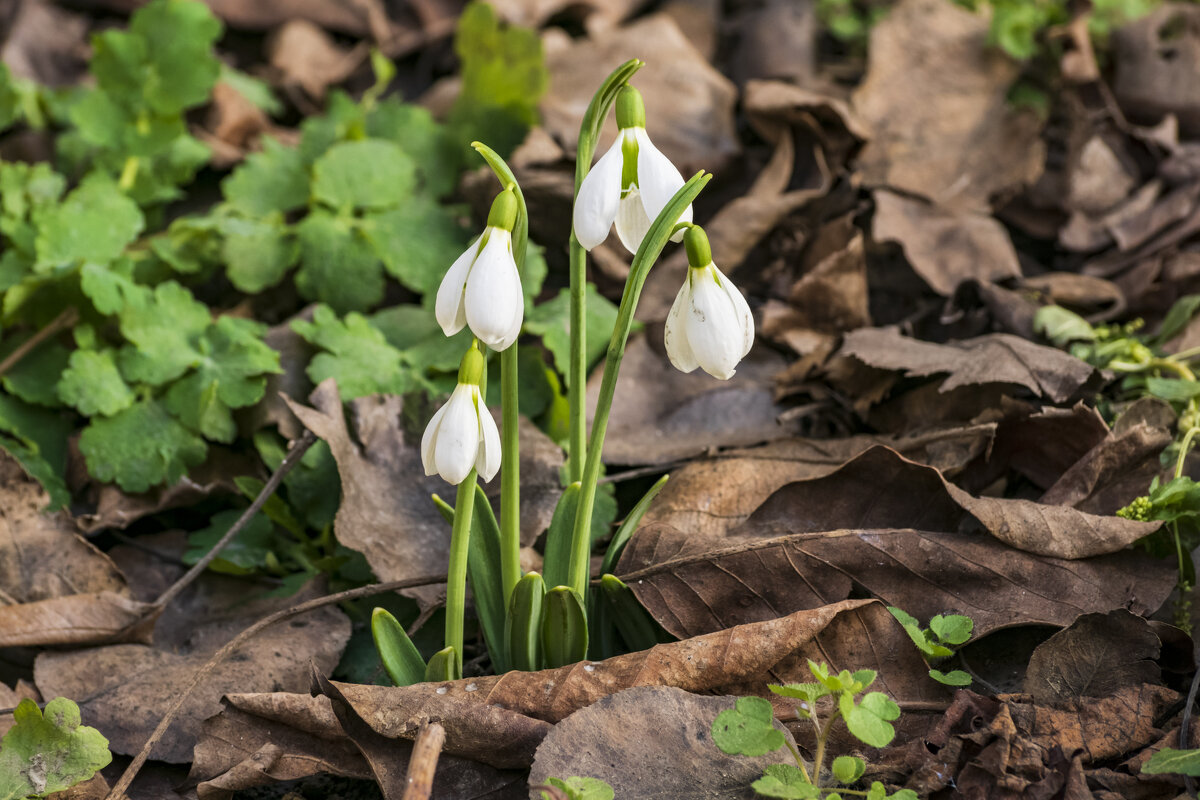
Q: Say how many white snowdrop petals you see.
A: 12